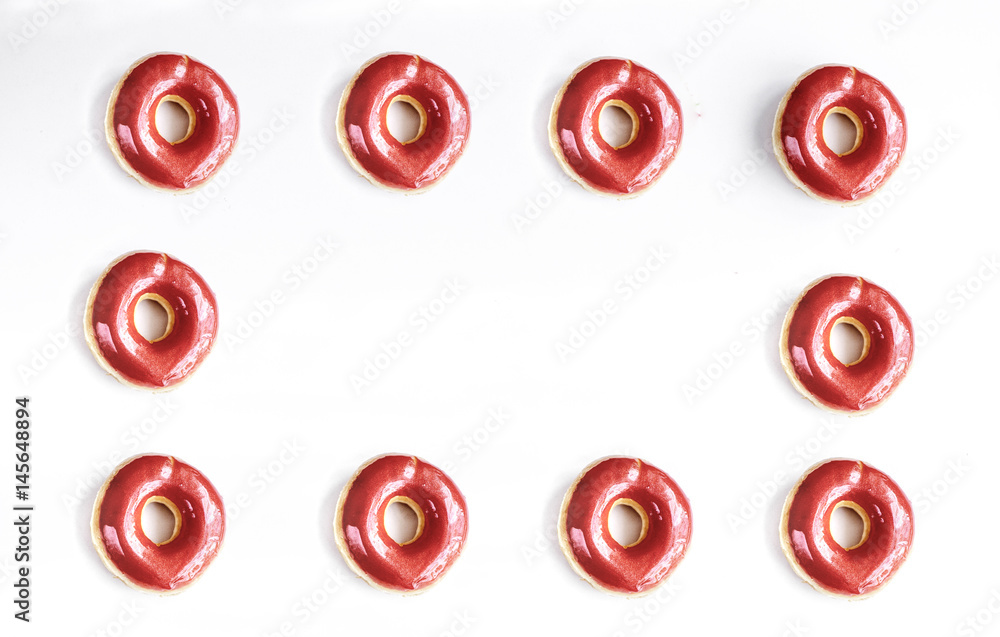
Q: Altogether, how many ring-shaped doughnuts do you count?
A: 10